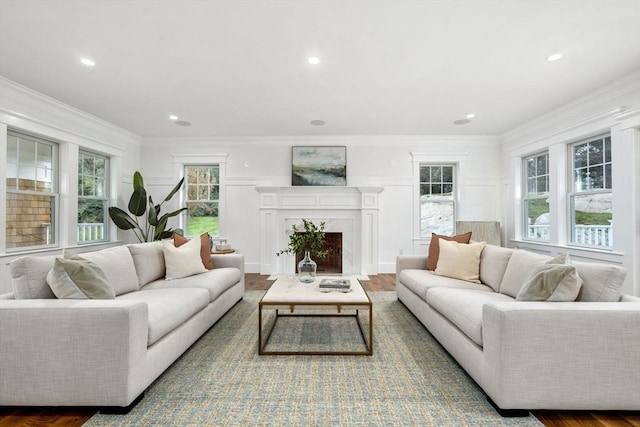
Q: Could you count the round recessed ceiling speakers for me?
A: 3